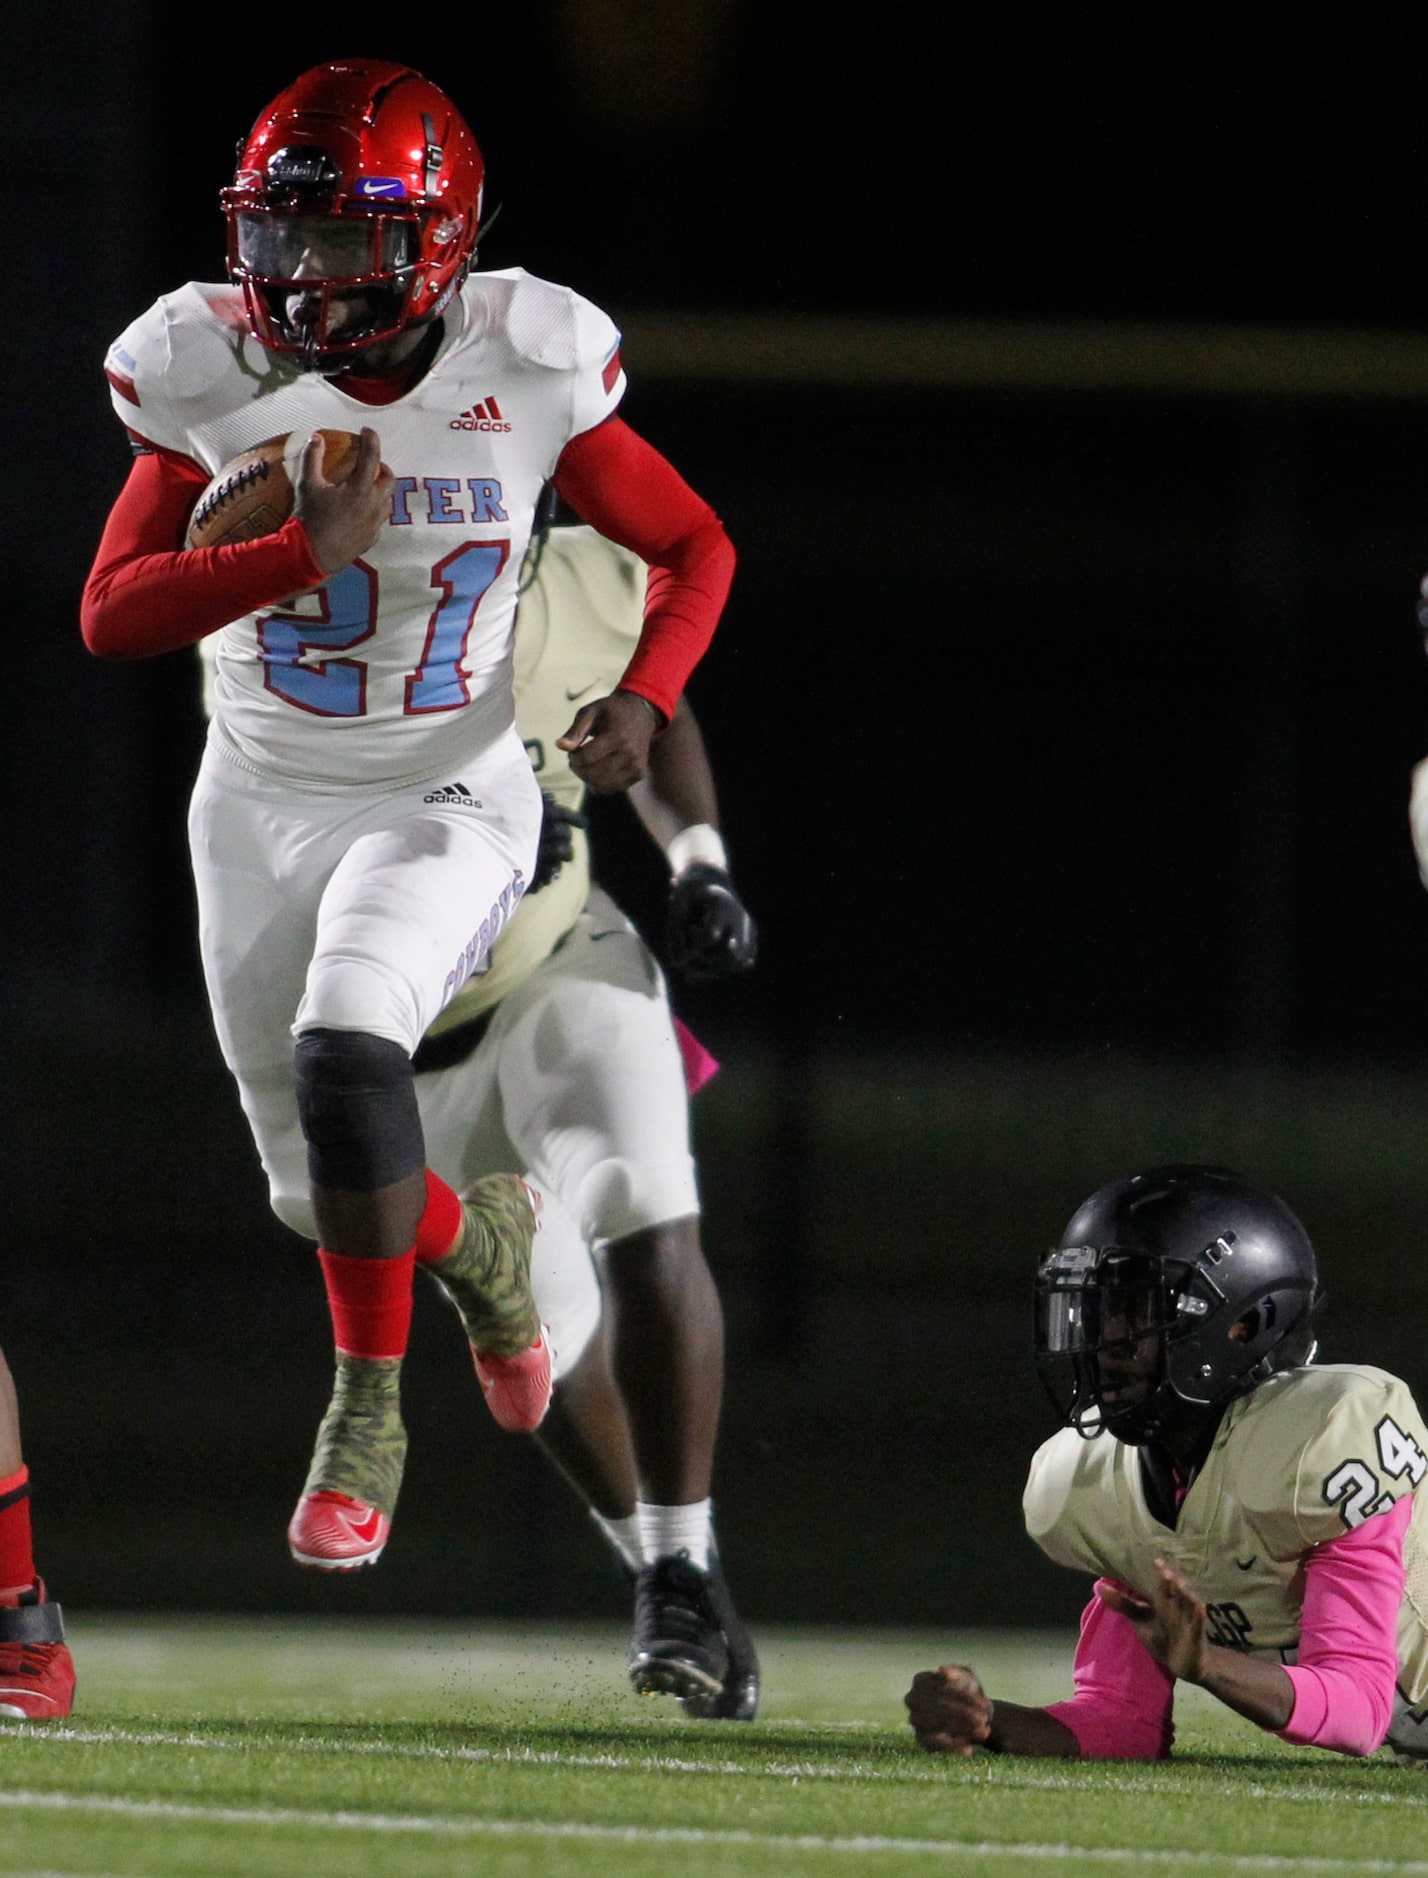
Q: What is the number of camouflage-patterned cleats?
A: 2